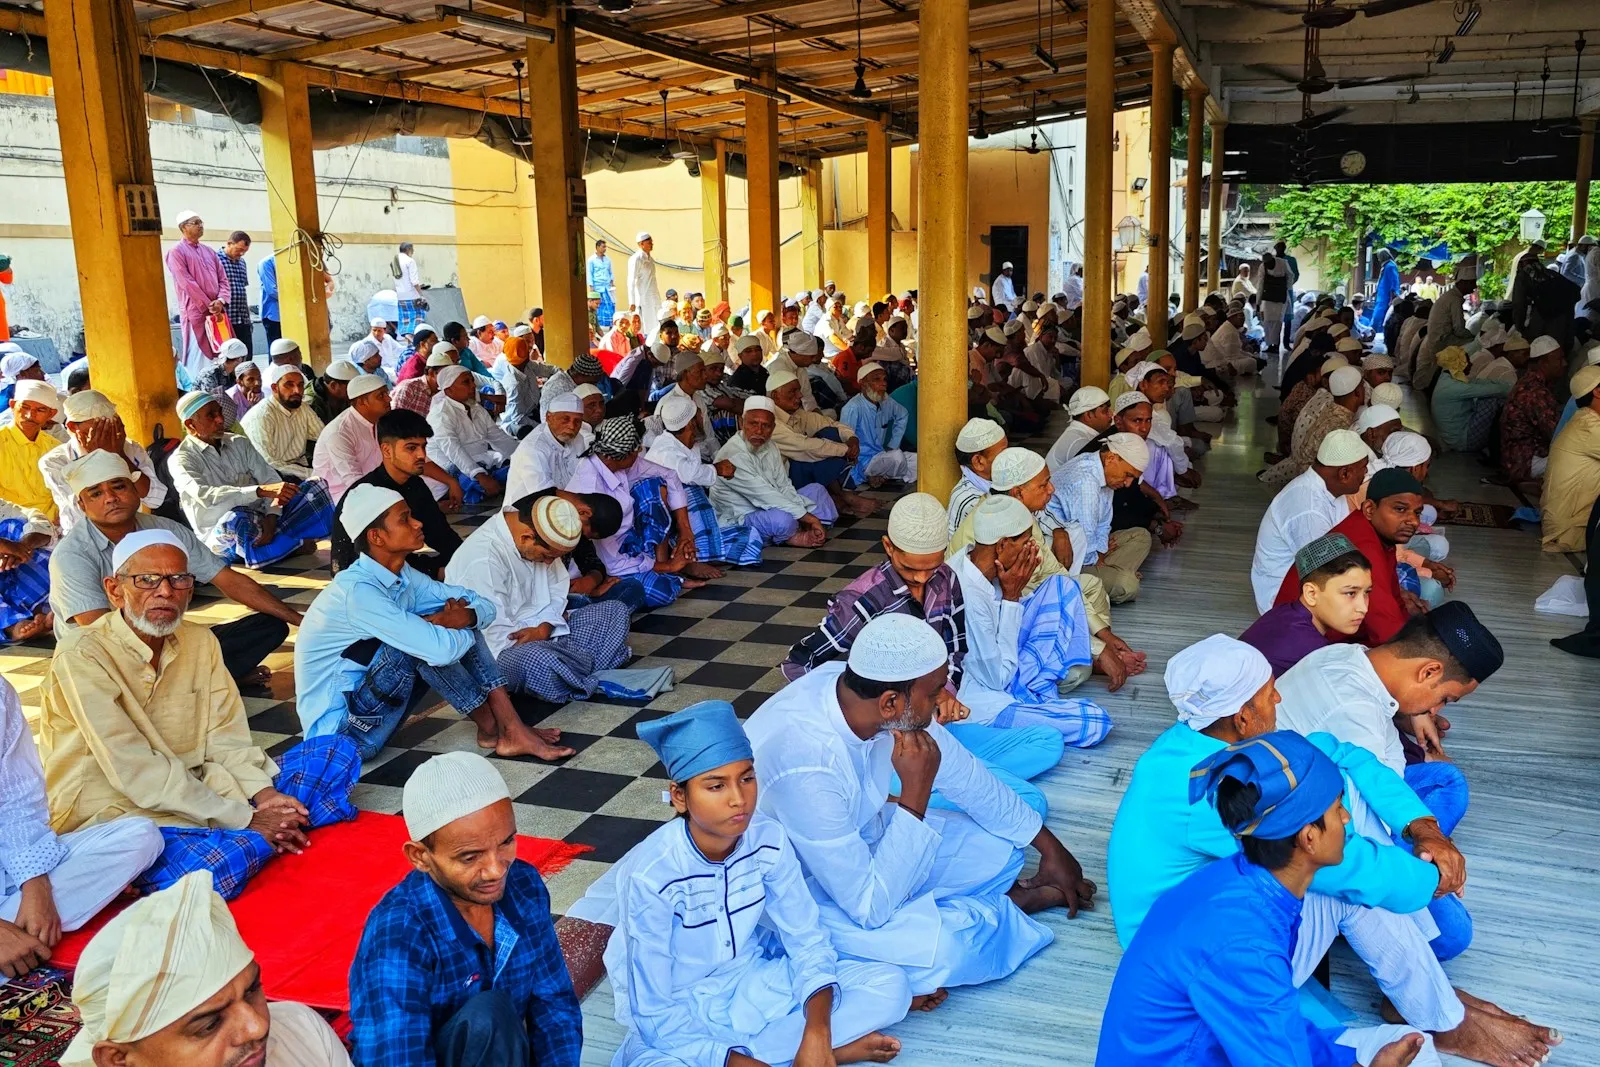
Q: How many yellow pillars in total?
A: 13